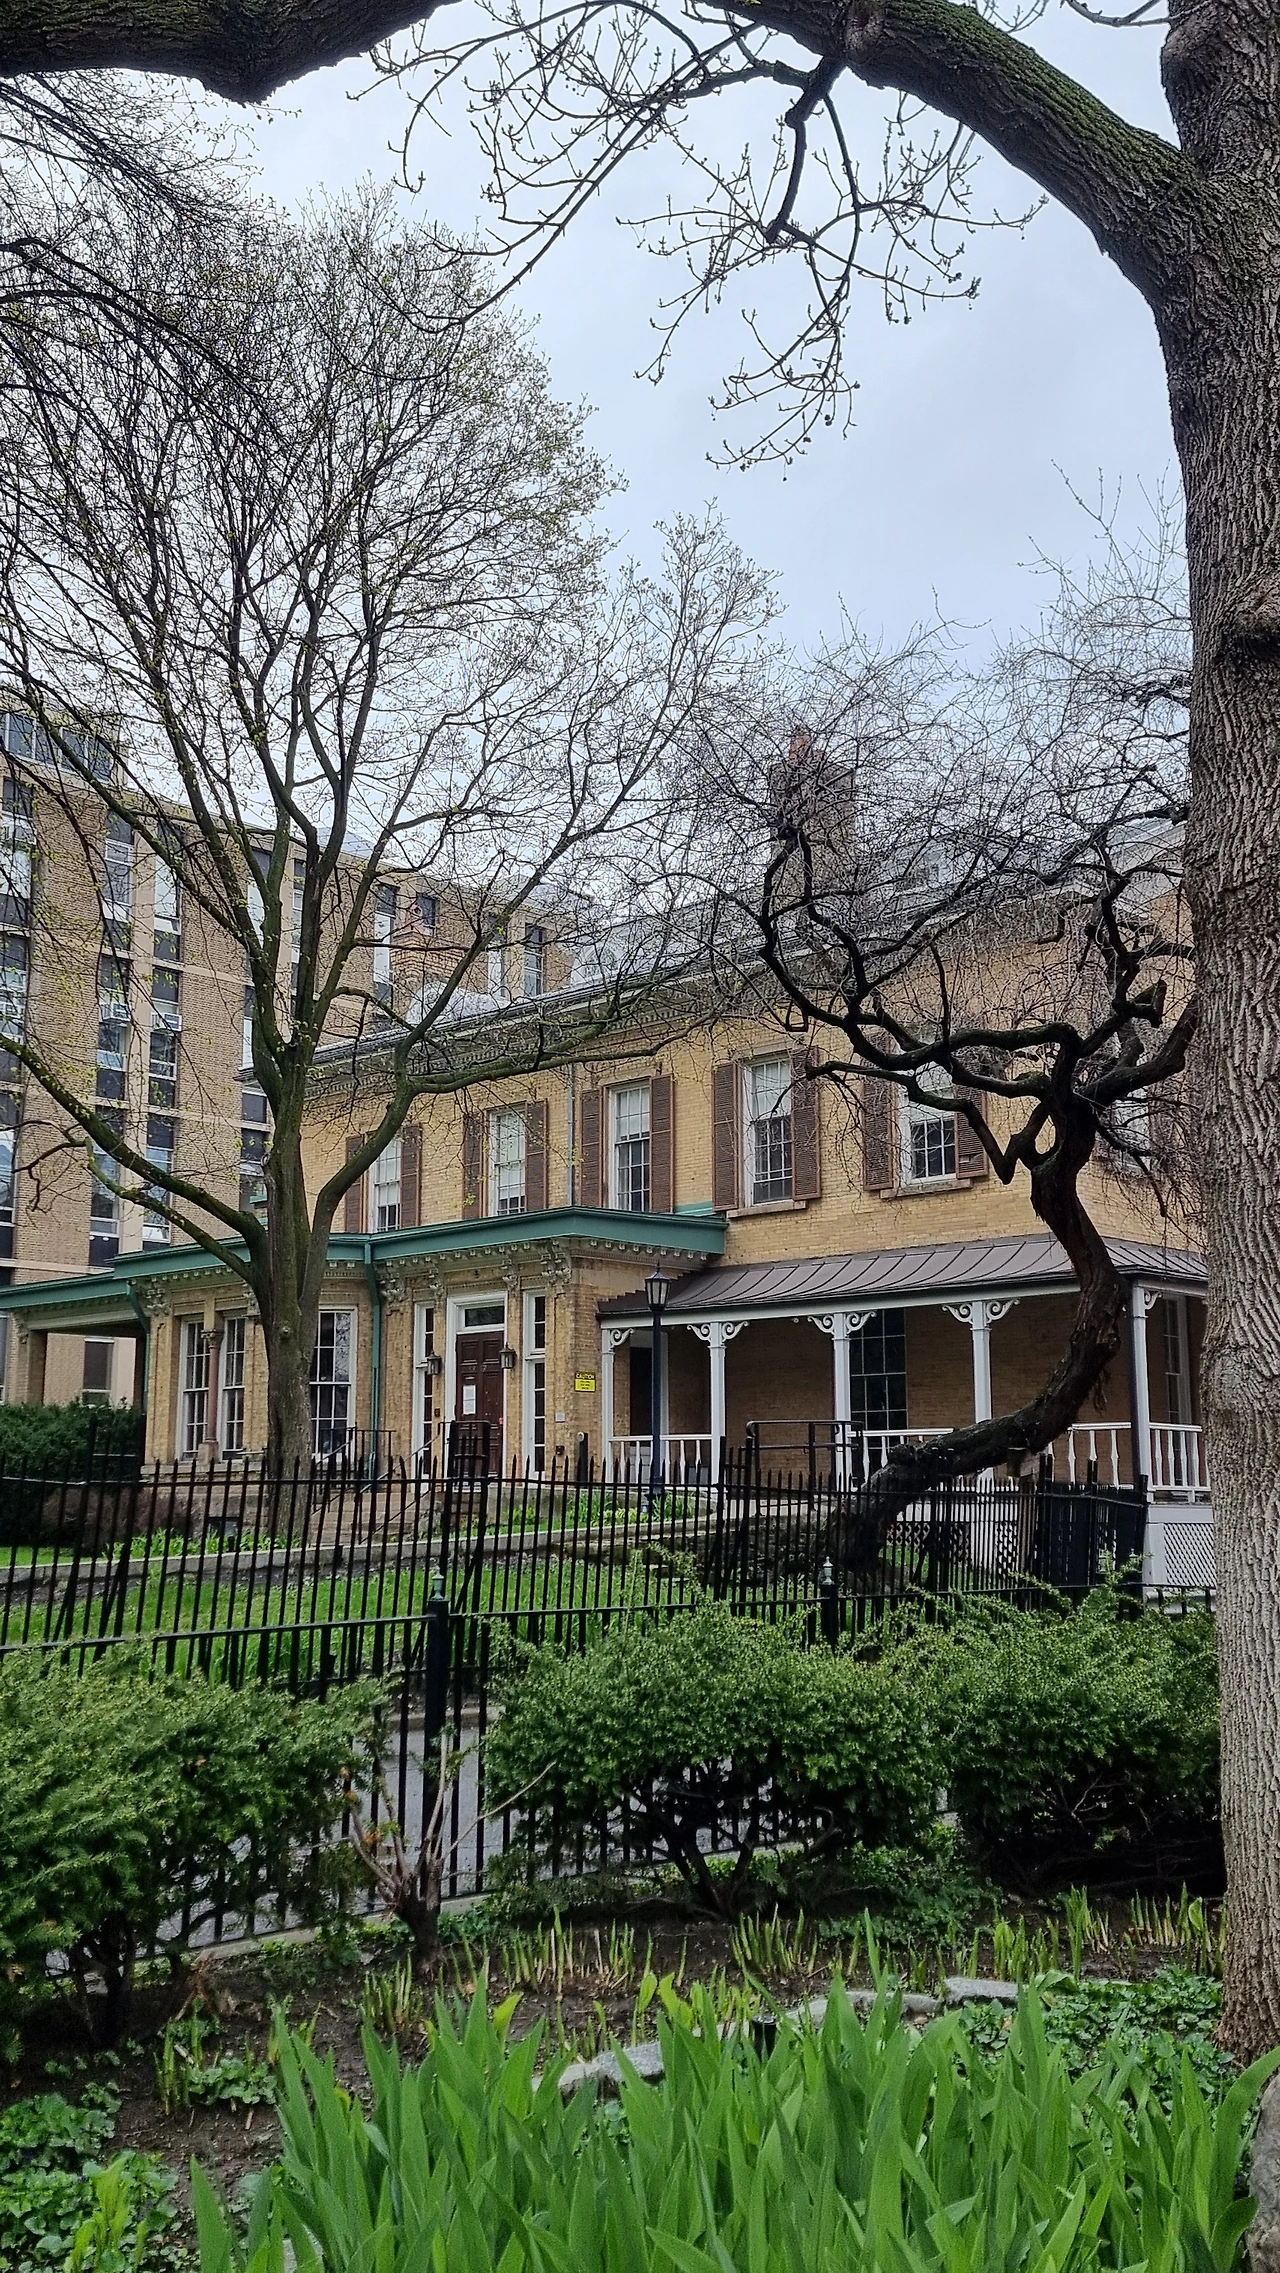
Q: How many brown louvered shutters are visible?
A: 10